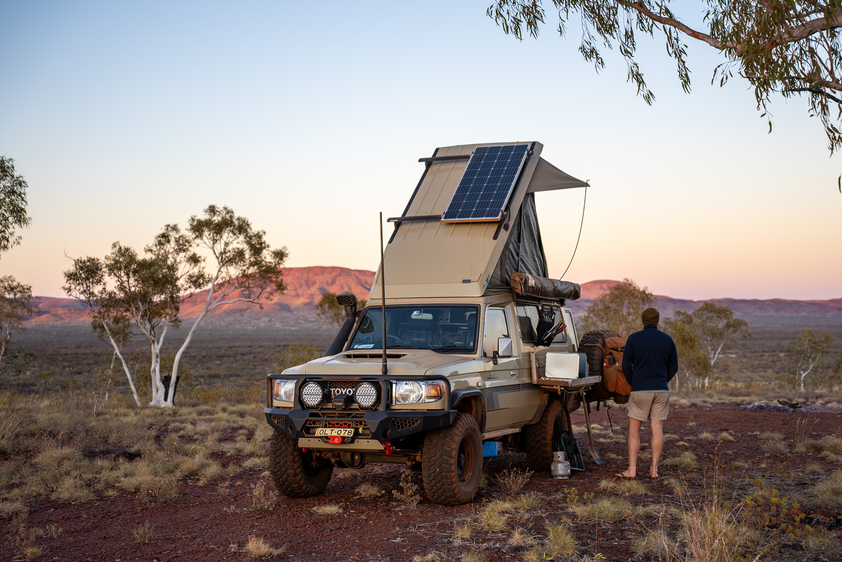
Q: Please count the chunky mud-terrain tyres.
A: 4